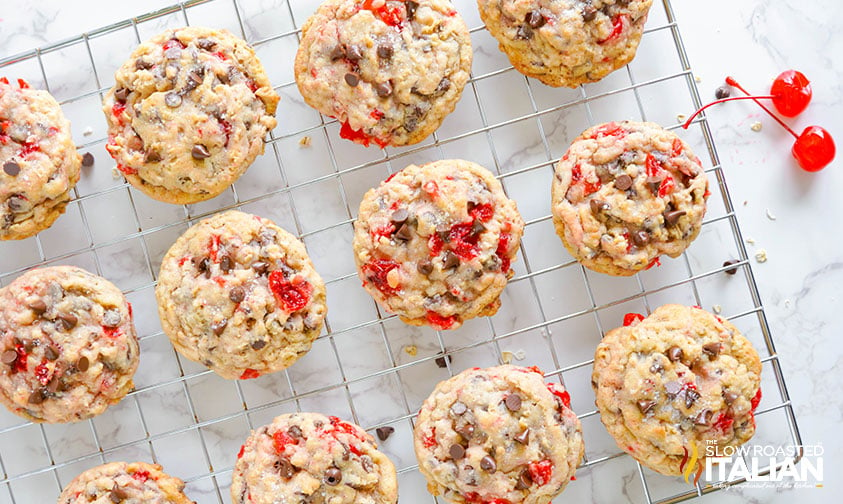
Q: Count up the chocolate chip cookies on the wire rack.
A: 12